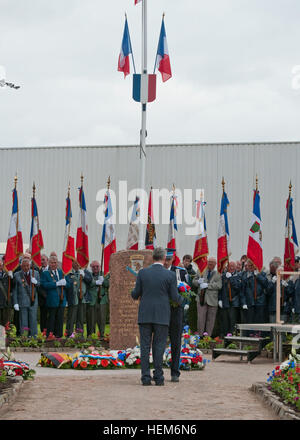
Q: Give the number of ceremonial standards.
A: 12